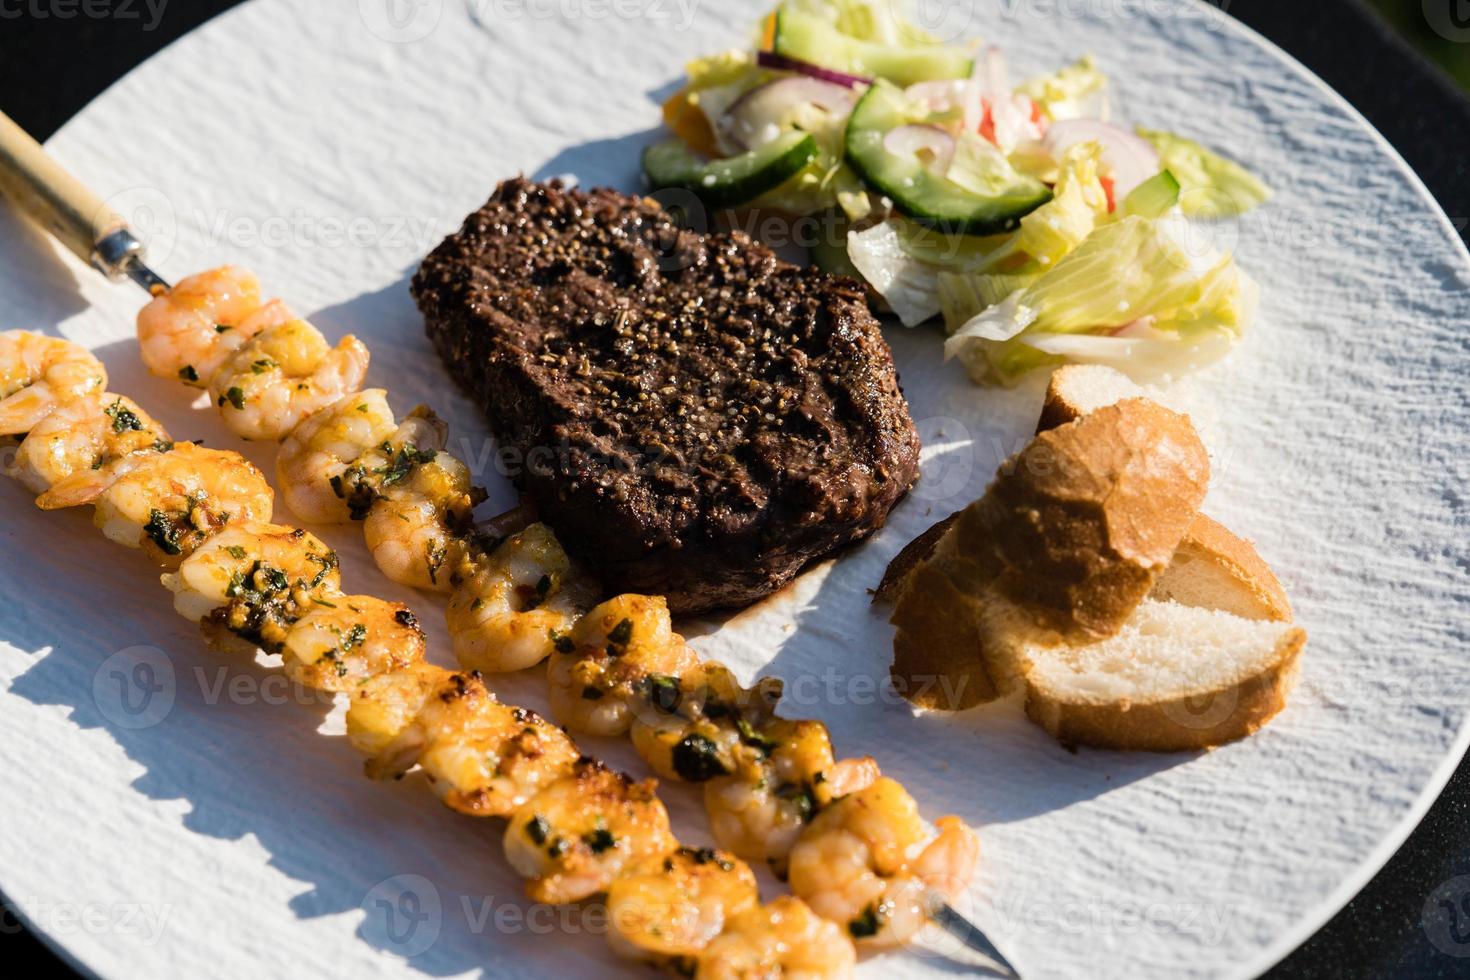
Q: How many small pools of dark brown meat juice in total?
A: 1